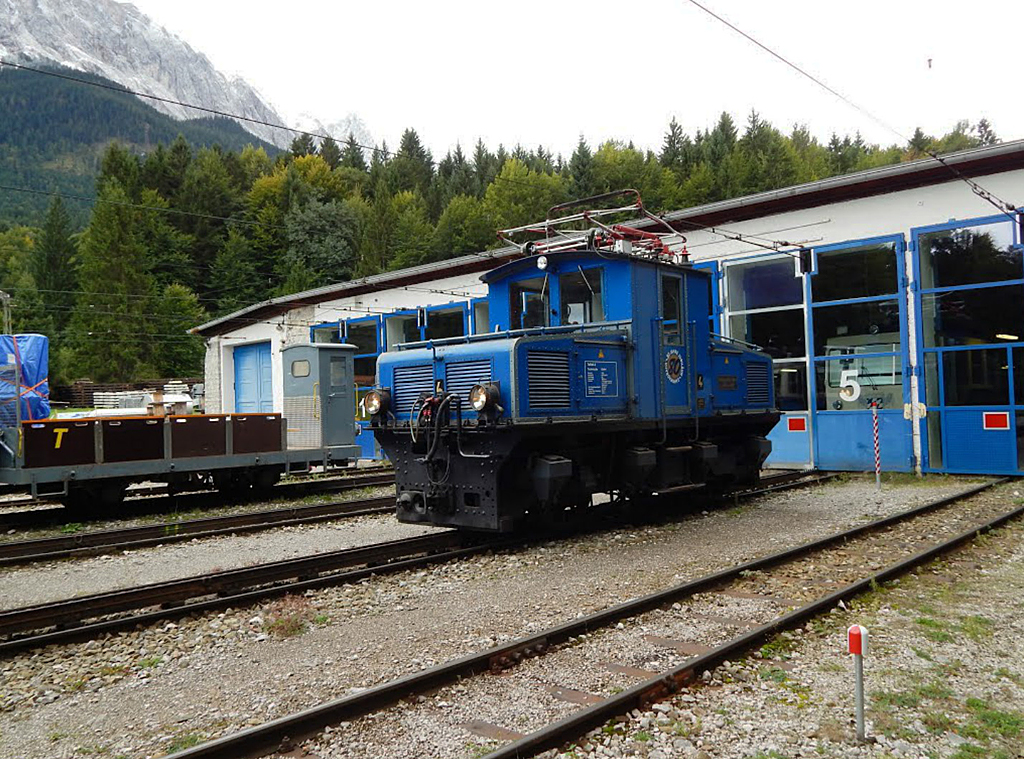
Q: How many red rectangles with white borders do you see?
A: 2